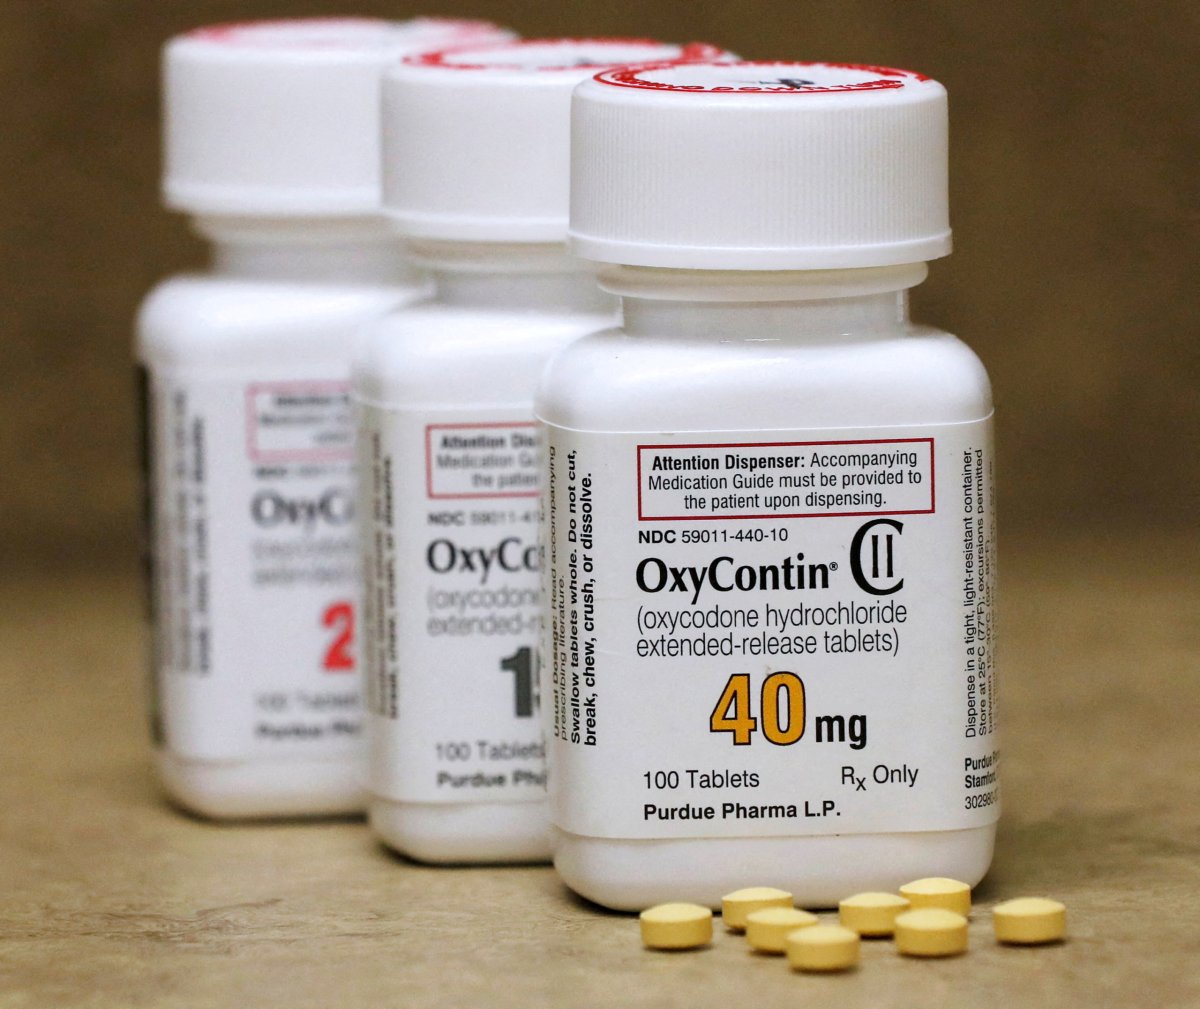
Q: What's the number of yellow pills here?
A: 8